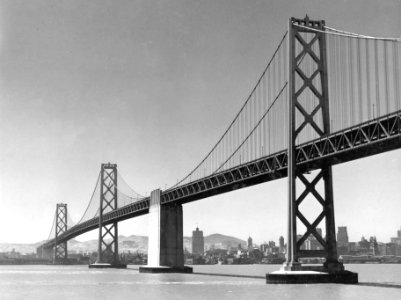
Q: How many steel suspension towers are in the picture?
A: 3